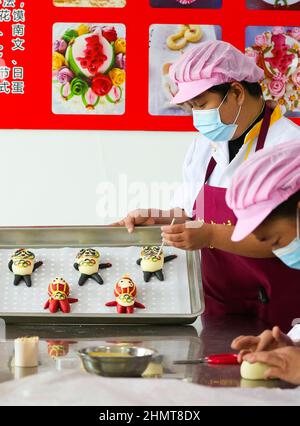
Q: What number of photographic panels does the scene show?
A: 6